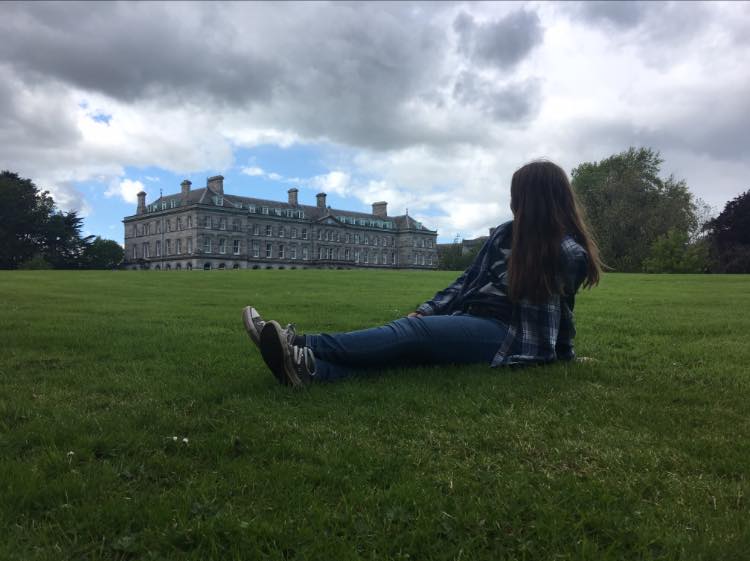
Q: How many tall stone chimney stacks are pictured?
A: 6